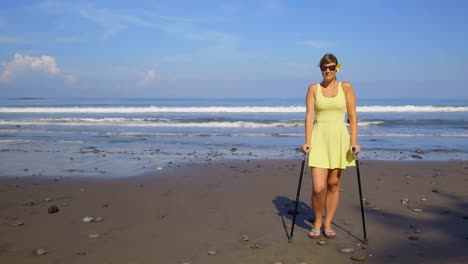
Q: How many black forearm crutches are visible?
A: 2